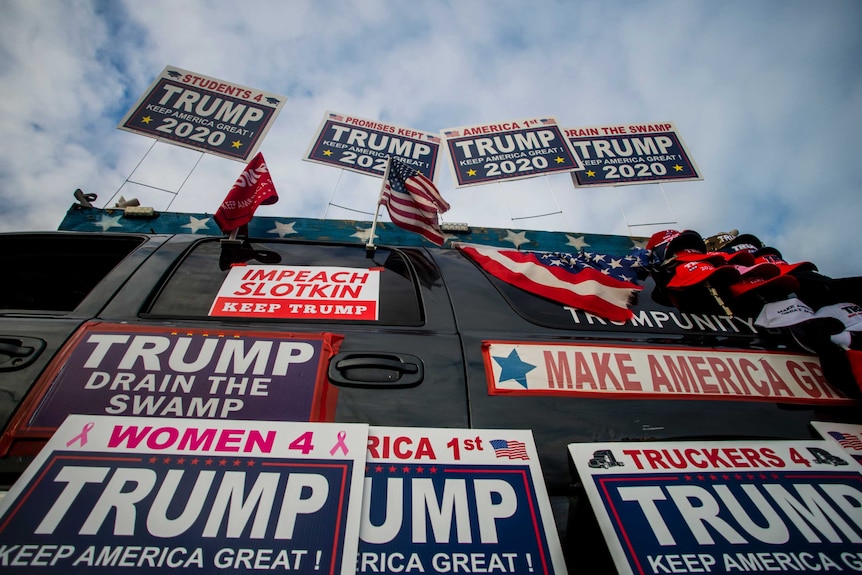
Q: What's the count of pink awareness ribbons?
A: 2